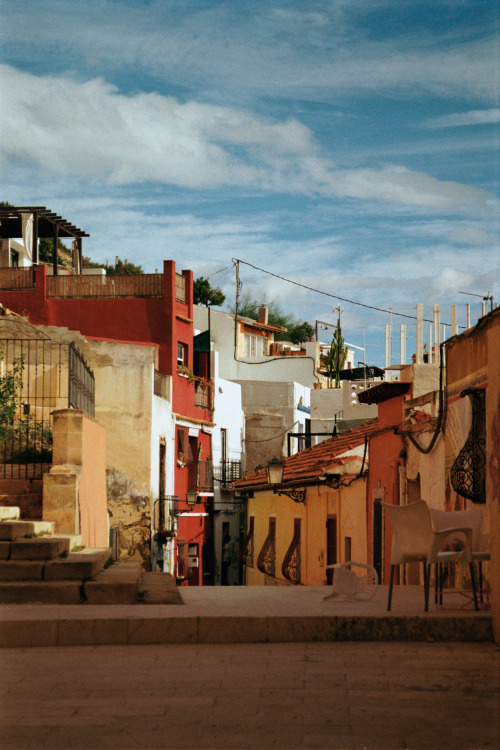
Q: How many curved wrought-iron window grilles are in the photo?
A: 4